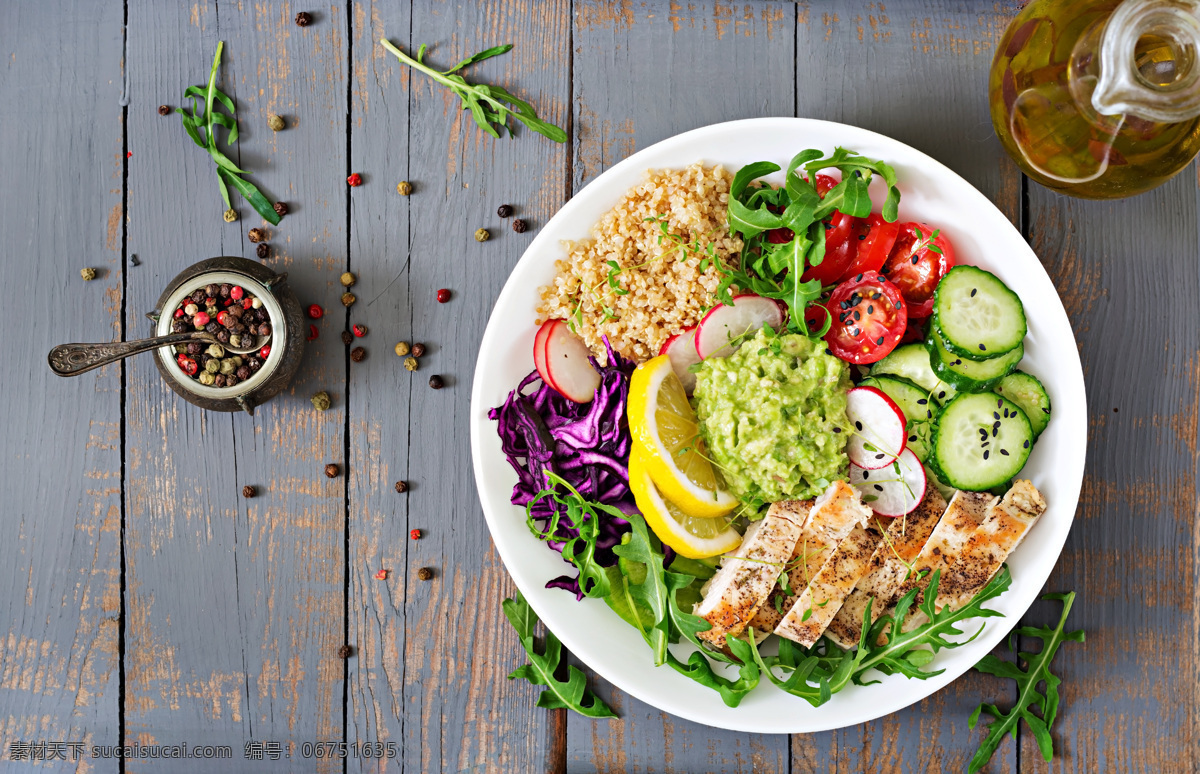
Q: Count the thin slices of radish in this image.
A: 6